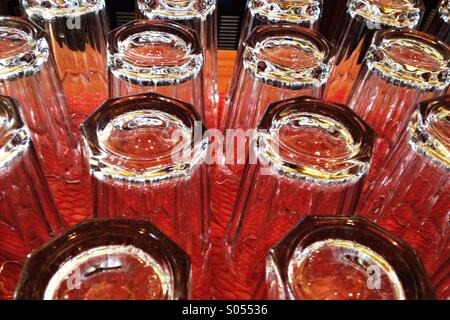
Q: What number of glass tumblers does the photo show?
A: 15